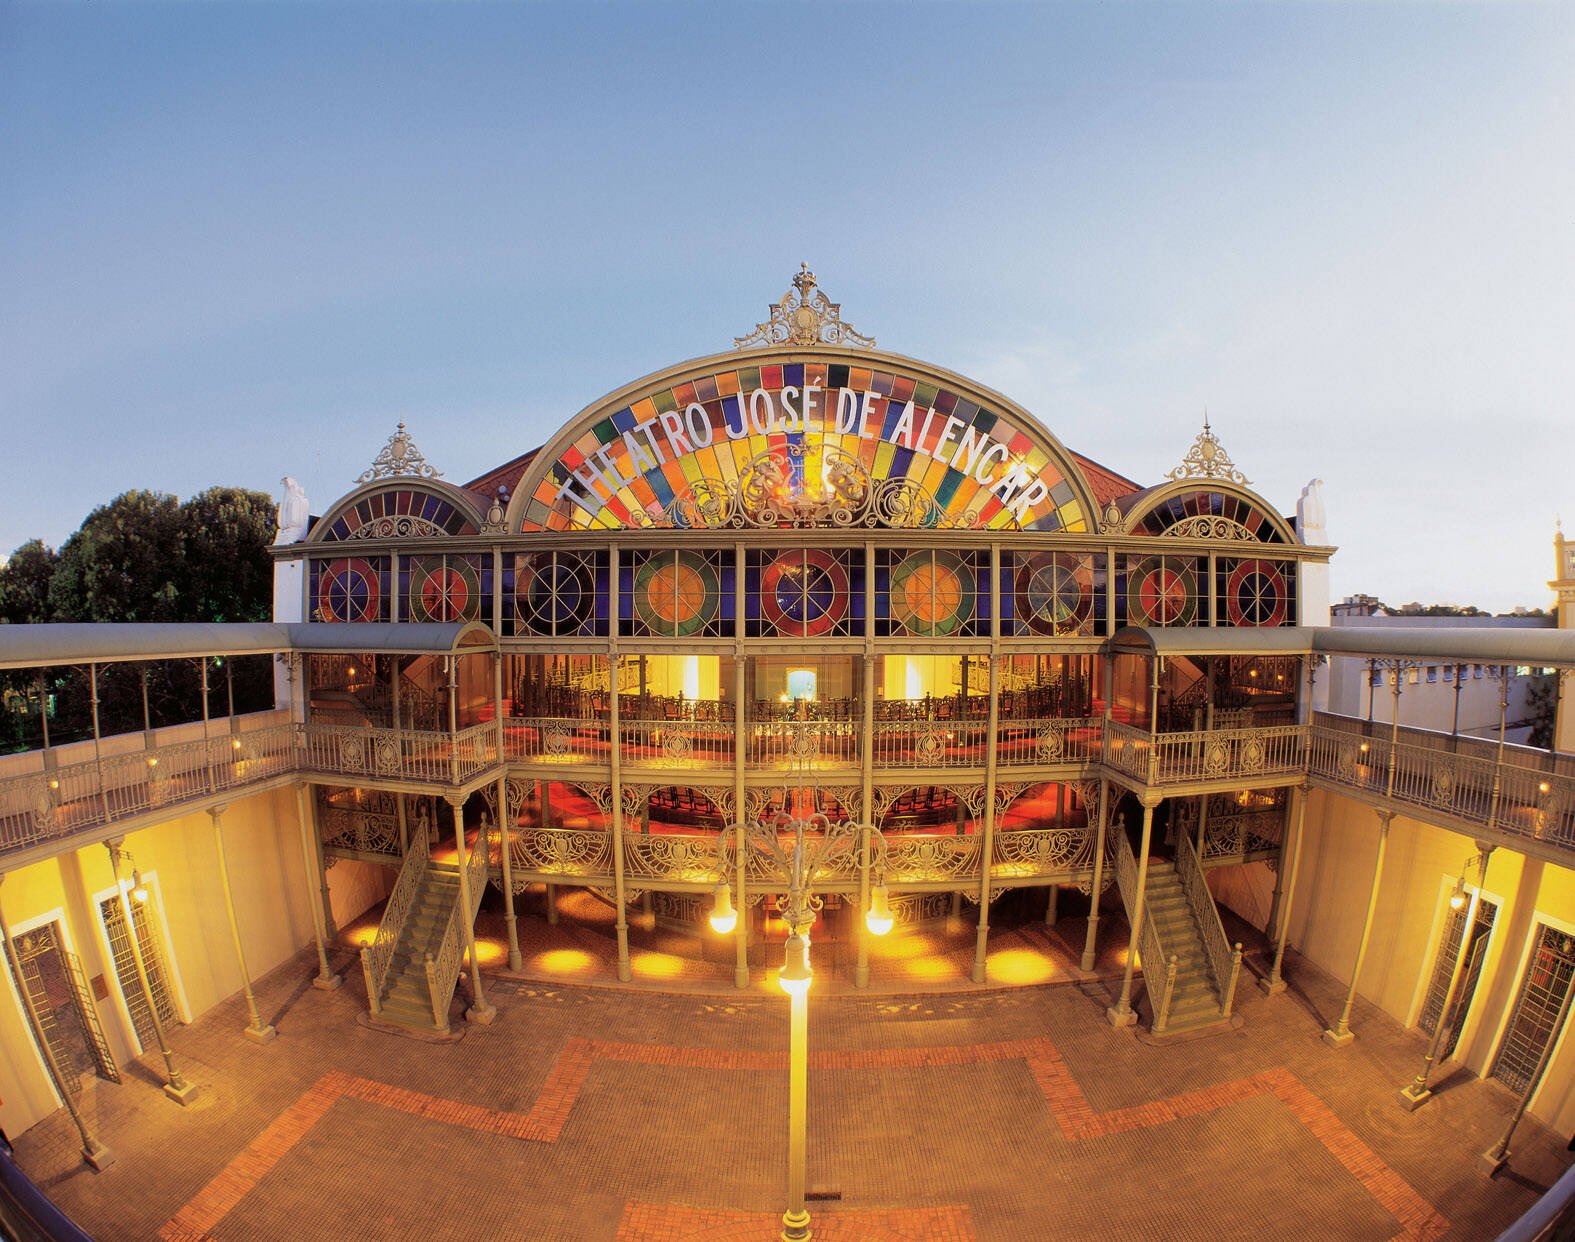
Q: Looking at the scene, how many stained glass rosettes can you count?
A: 9